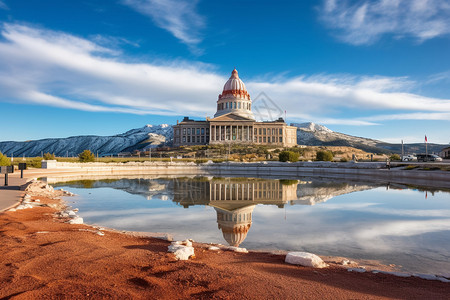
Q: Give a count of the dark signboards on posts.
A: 2